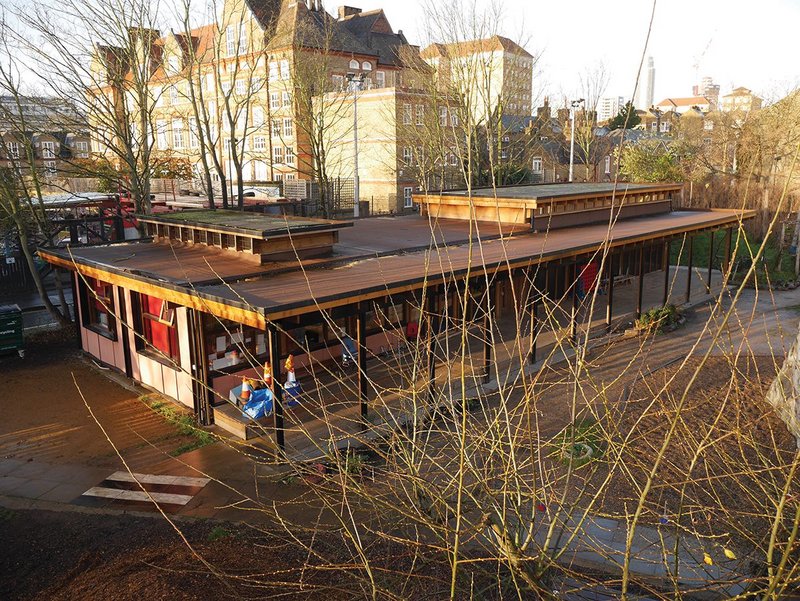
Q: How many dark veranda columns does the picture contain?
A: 12